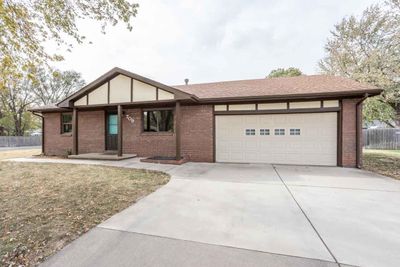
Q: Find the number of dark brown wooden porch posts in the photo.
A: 3